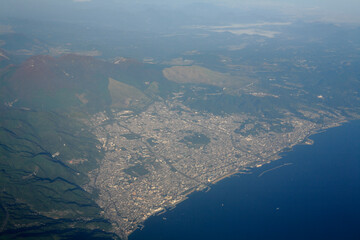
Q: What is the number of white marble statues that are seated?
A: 0